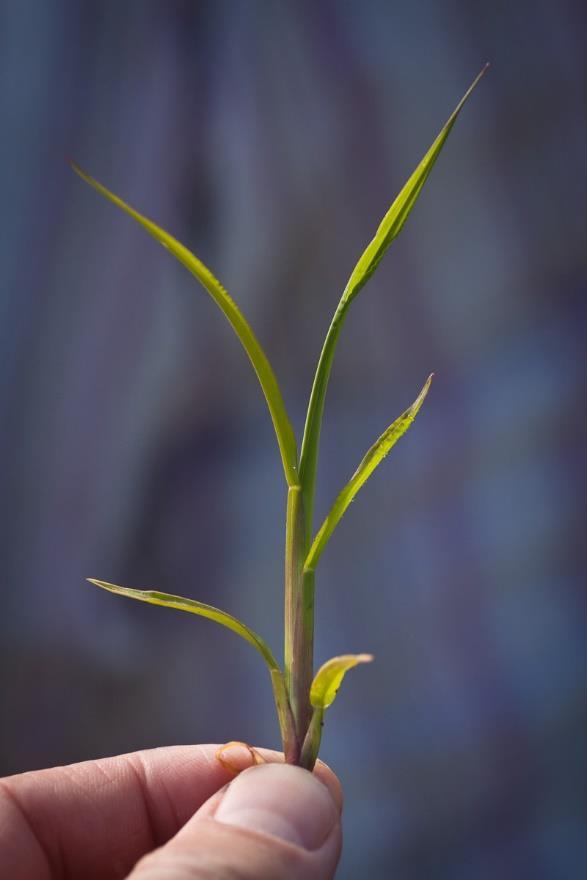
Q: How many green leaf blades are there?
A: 5